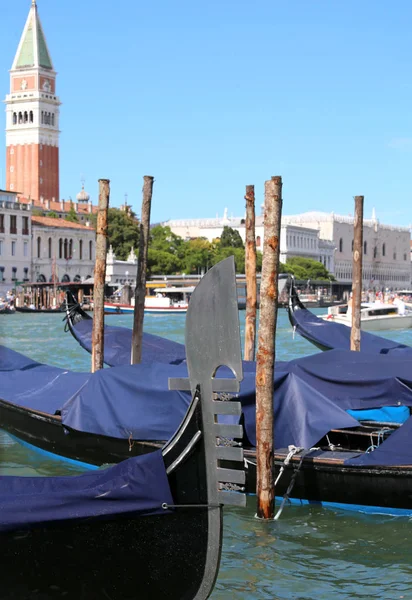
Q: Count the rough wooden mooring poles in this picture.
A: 5